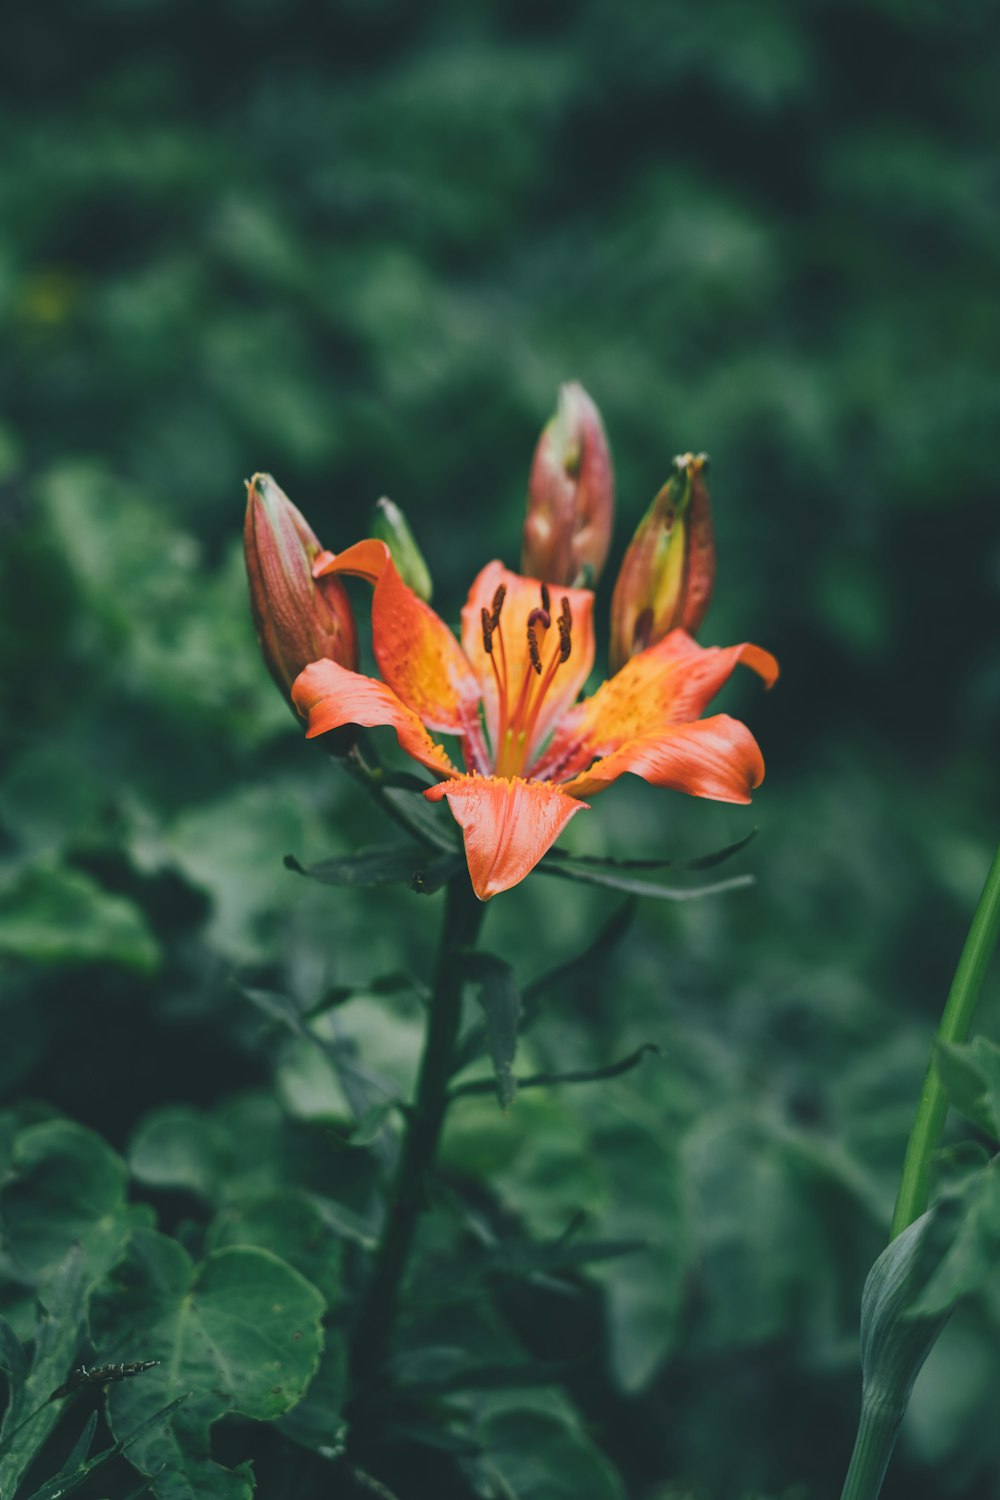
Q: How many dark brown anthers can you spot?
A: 6